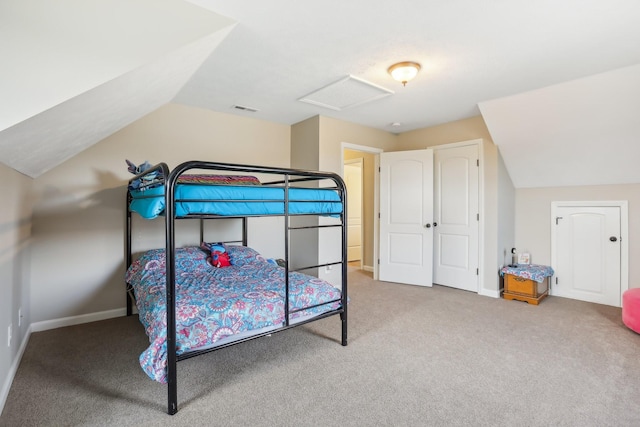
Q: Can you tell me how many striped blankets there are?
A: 1